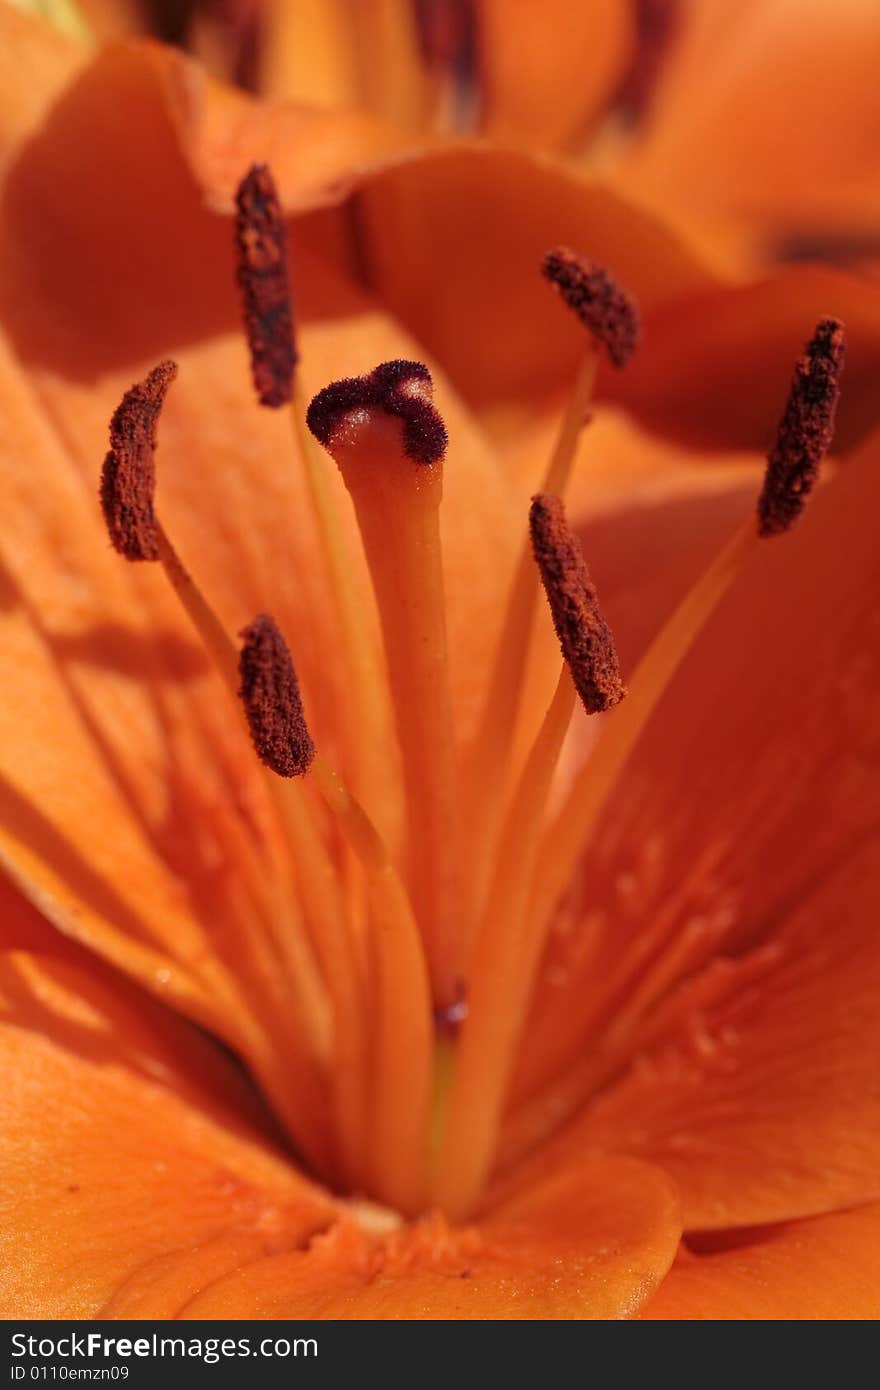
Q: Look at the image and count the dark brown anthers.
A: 6